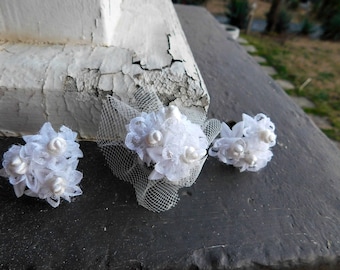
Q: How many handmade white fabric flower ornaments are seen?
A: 3